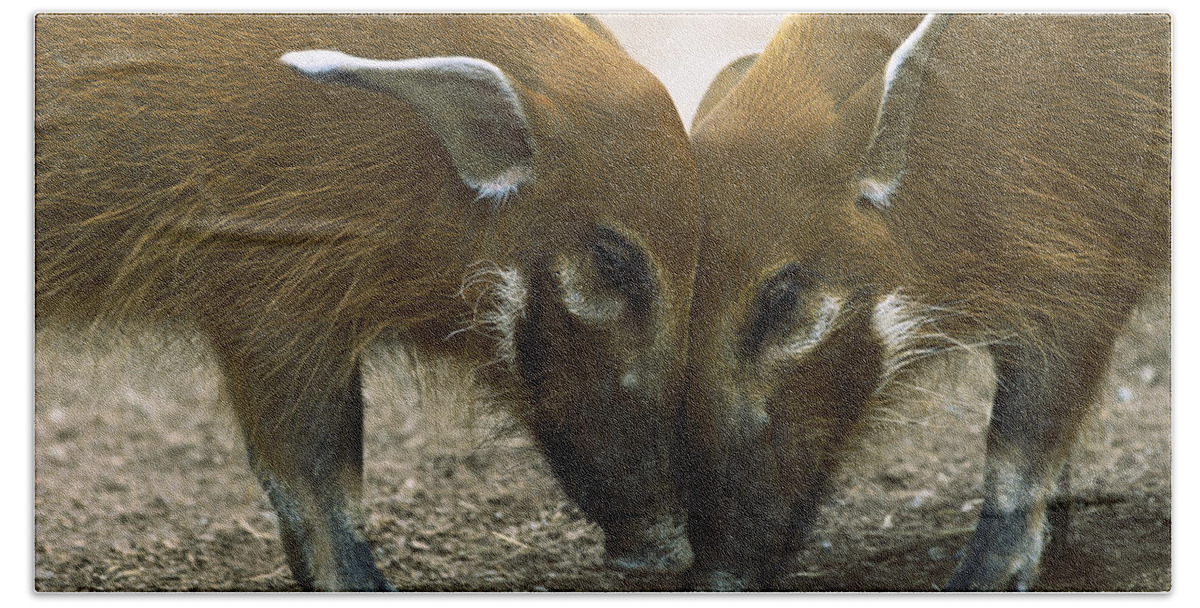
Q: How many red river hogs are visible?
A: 2